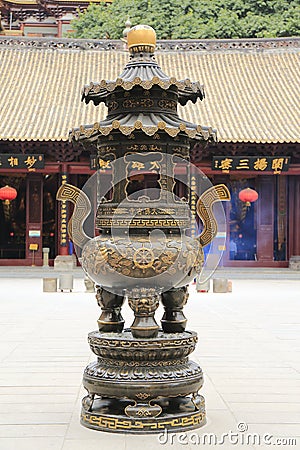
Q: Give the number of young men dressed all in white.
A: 0